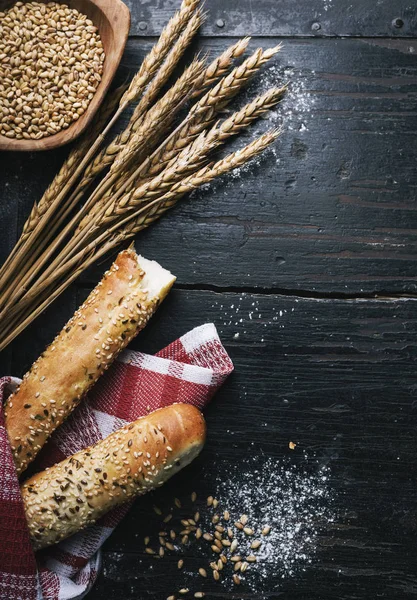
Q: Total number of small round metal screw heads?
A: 4